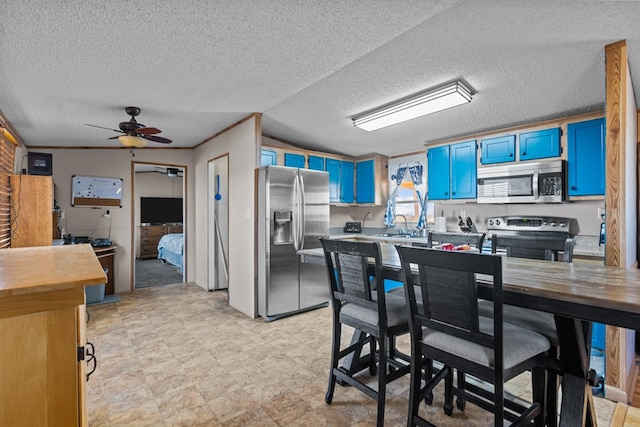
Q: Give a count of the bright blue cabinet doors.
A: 11